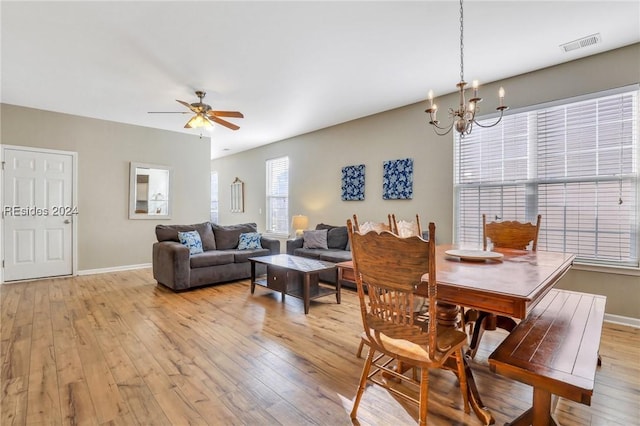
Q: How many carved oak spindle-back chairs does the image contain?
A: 4